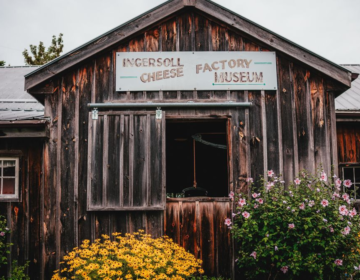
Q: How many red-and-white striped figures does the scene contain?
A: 0